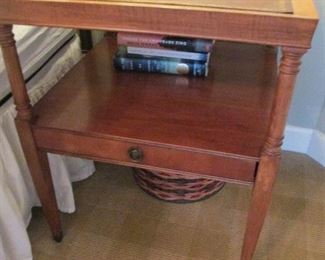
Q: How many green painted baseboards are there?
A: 0